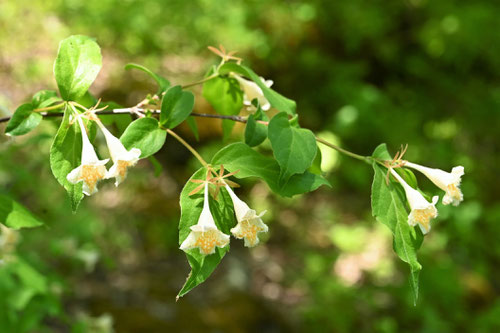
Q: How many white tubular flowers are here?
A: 7